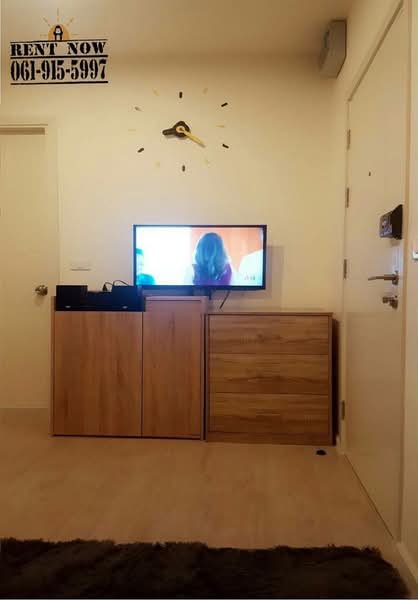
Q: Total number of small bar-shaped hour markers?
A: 12